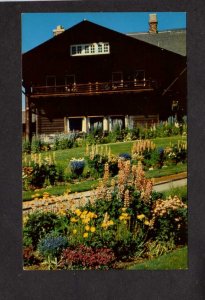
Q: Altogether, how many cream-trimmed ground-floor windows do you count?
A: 3